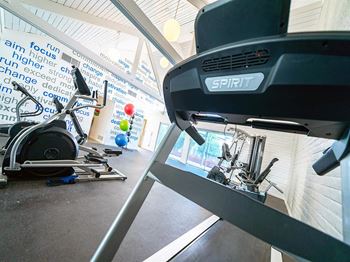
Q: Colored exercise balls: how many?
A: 3